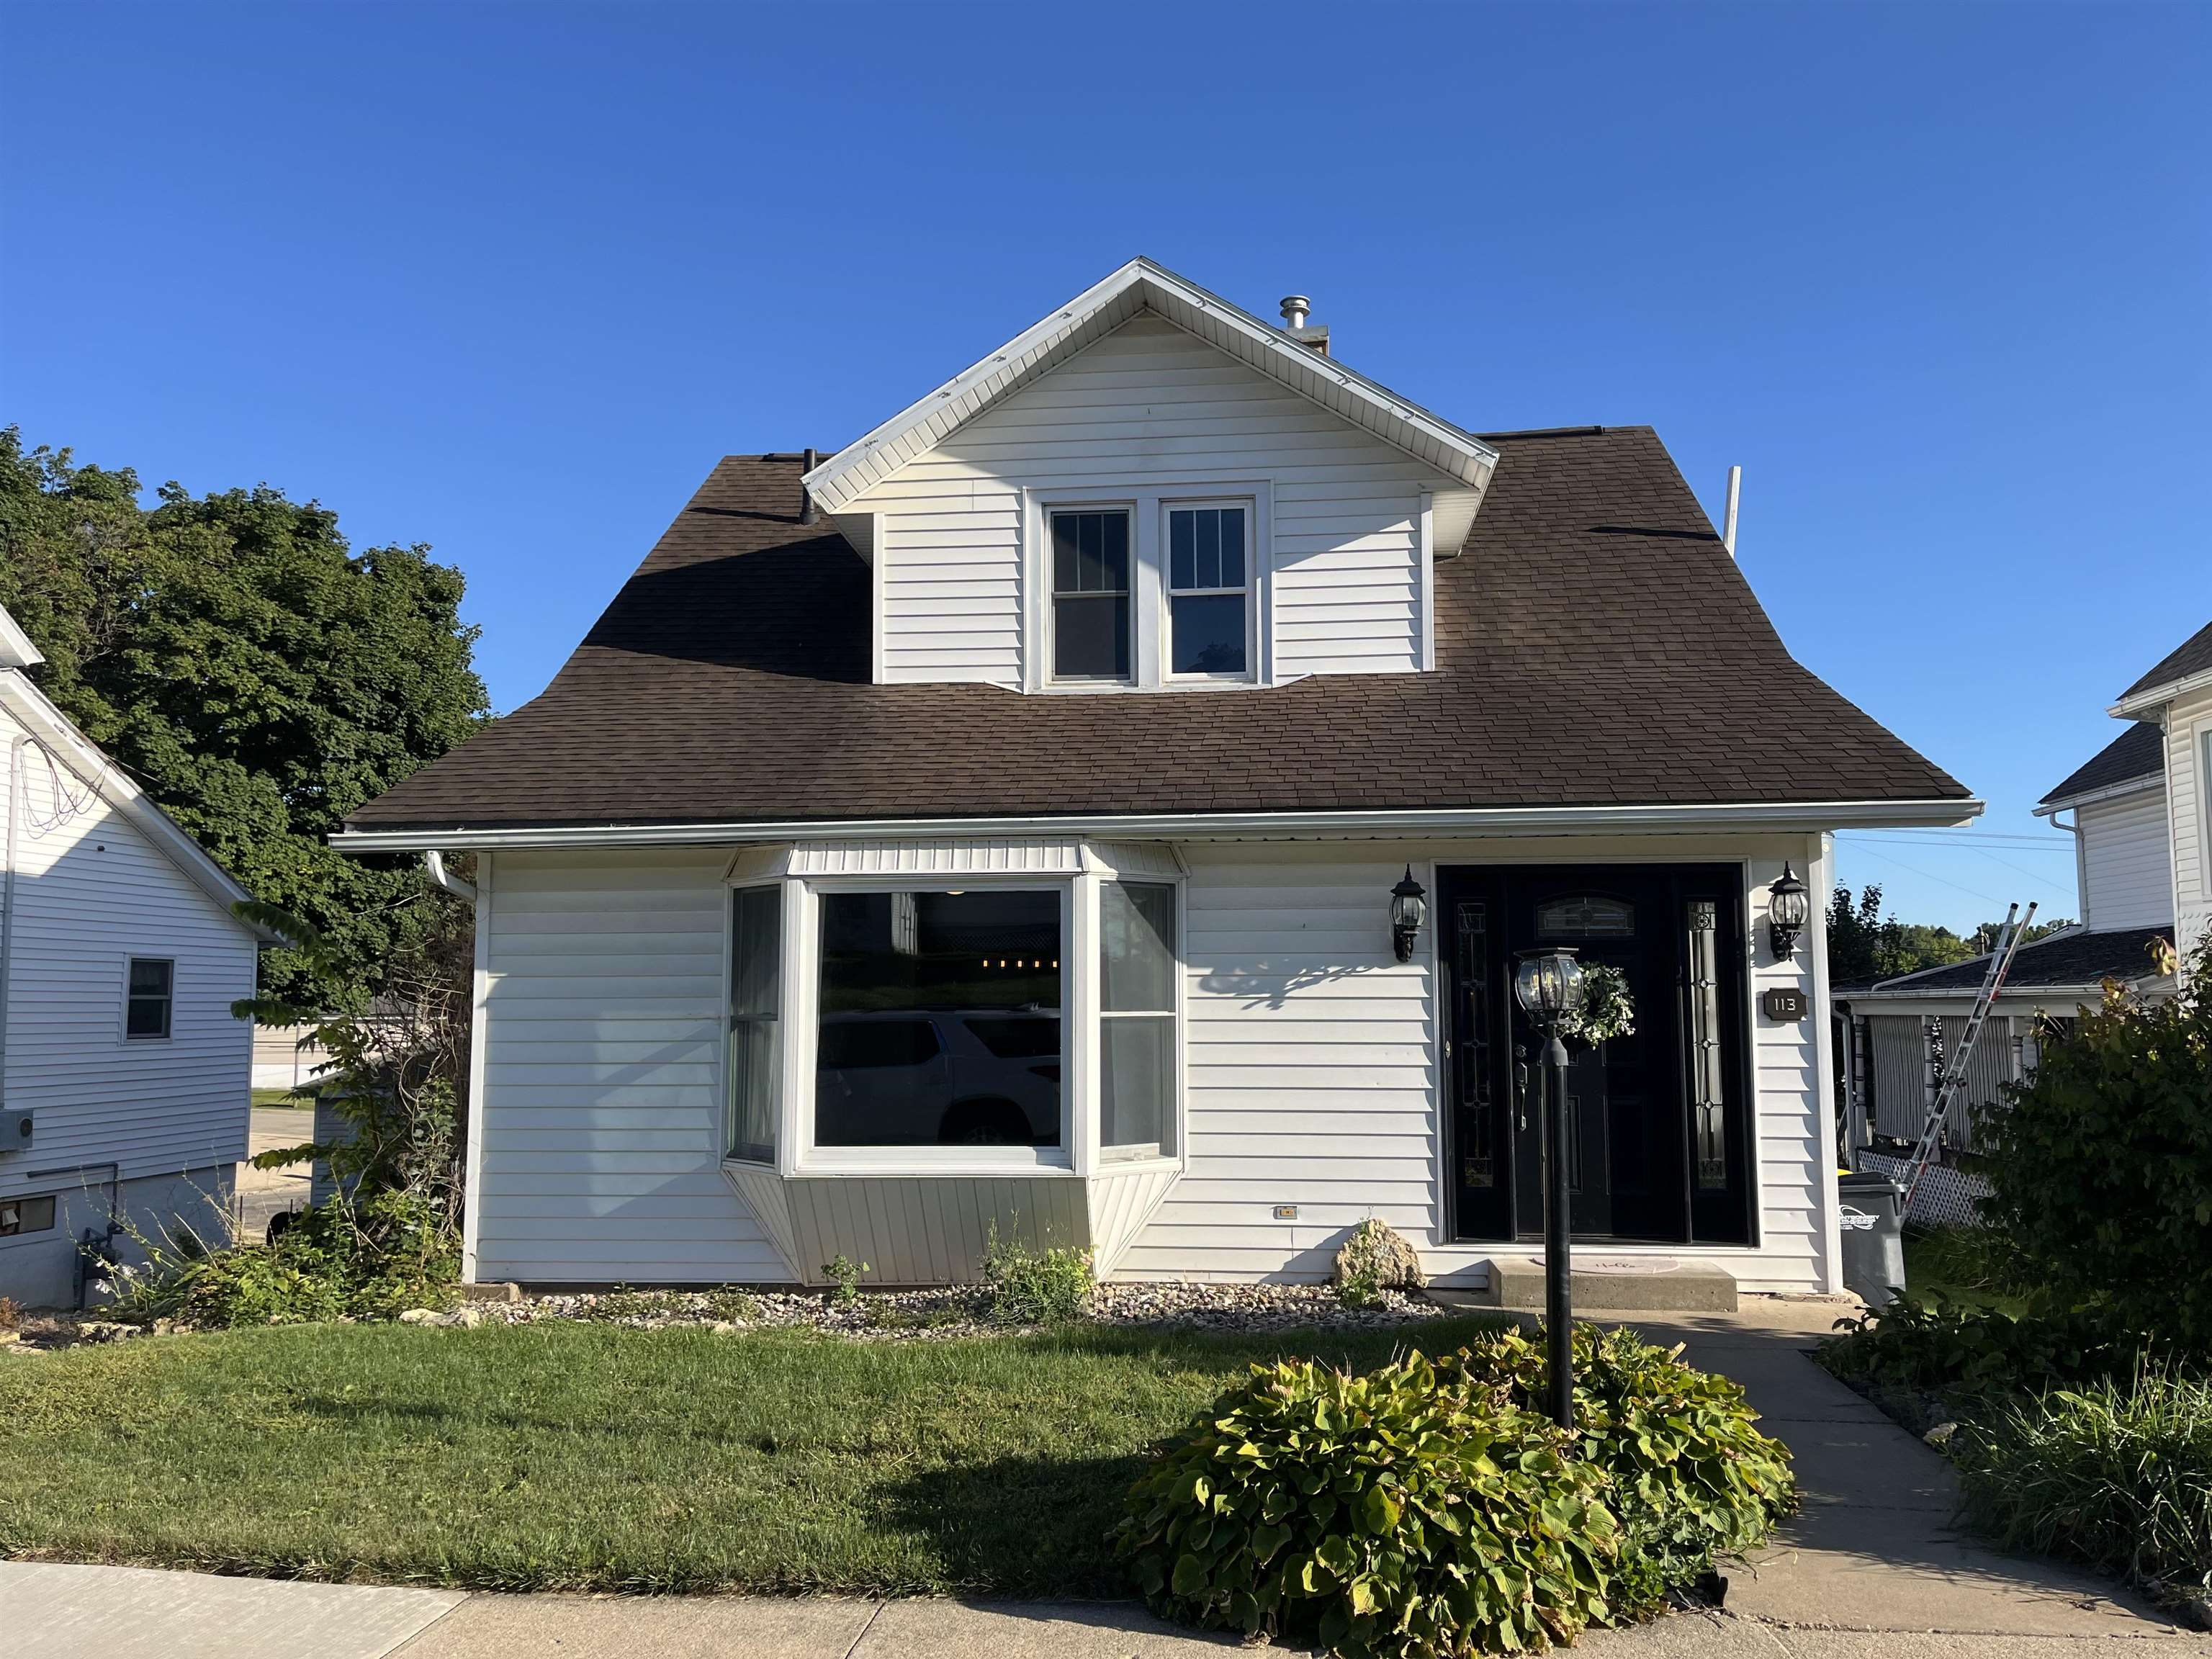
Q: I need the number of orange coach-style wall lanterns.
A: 0